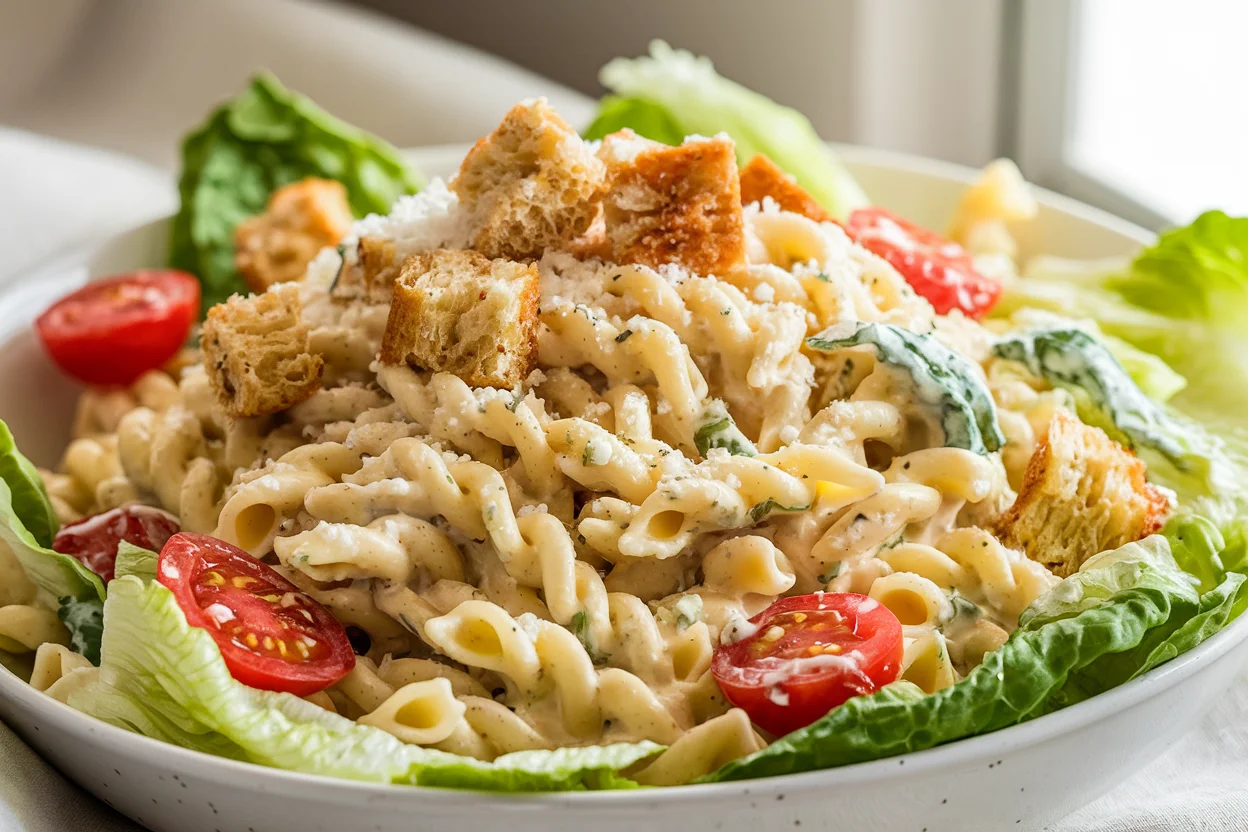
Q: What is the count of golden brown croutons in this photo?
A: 7